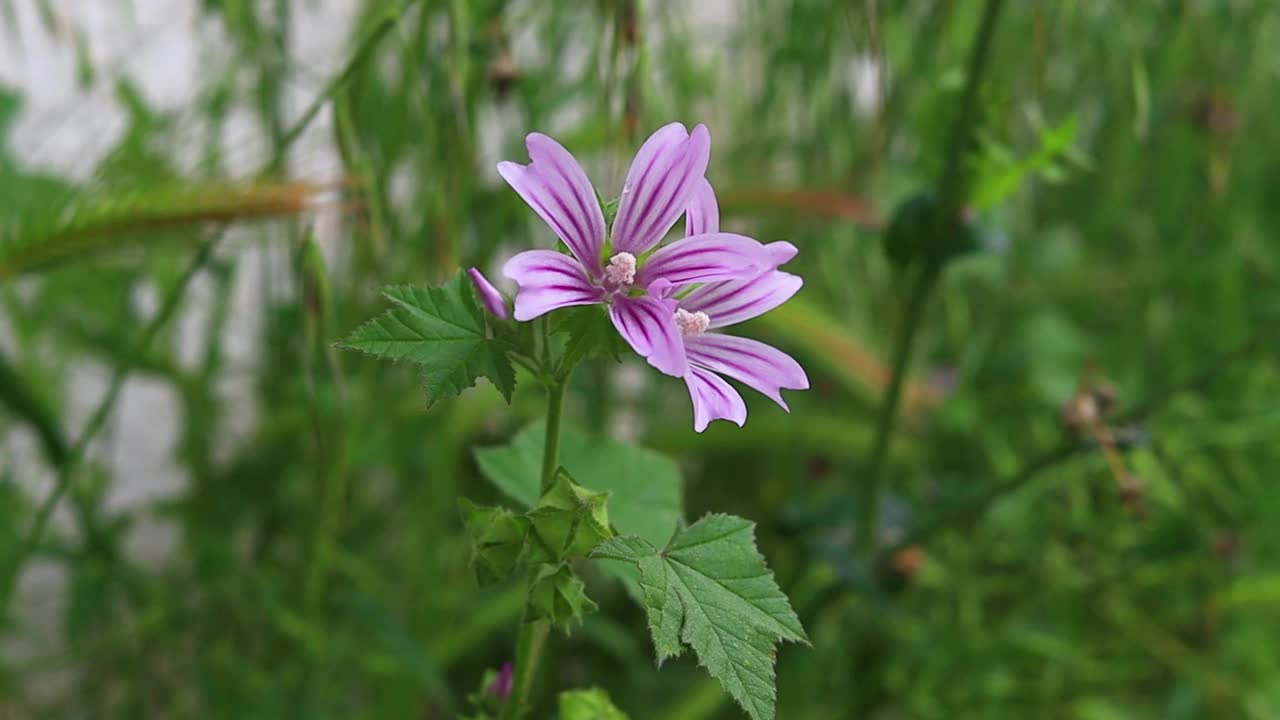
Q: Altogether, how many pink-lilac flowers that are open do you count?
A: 2